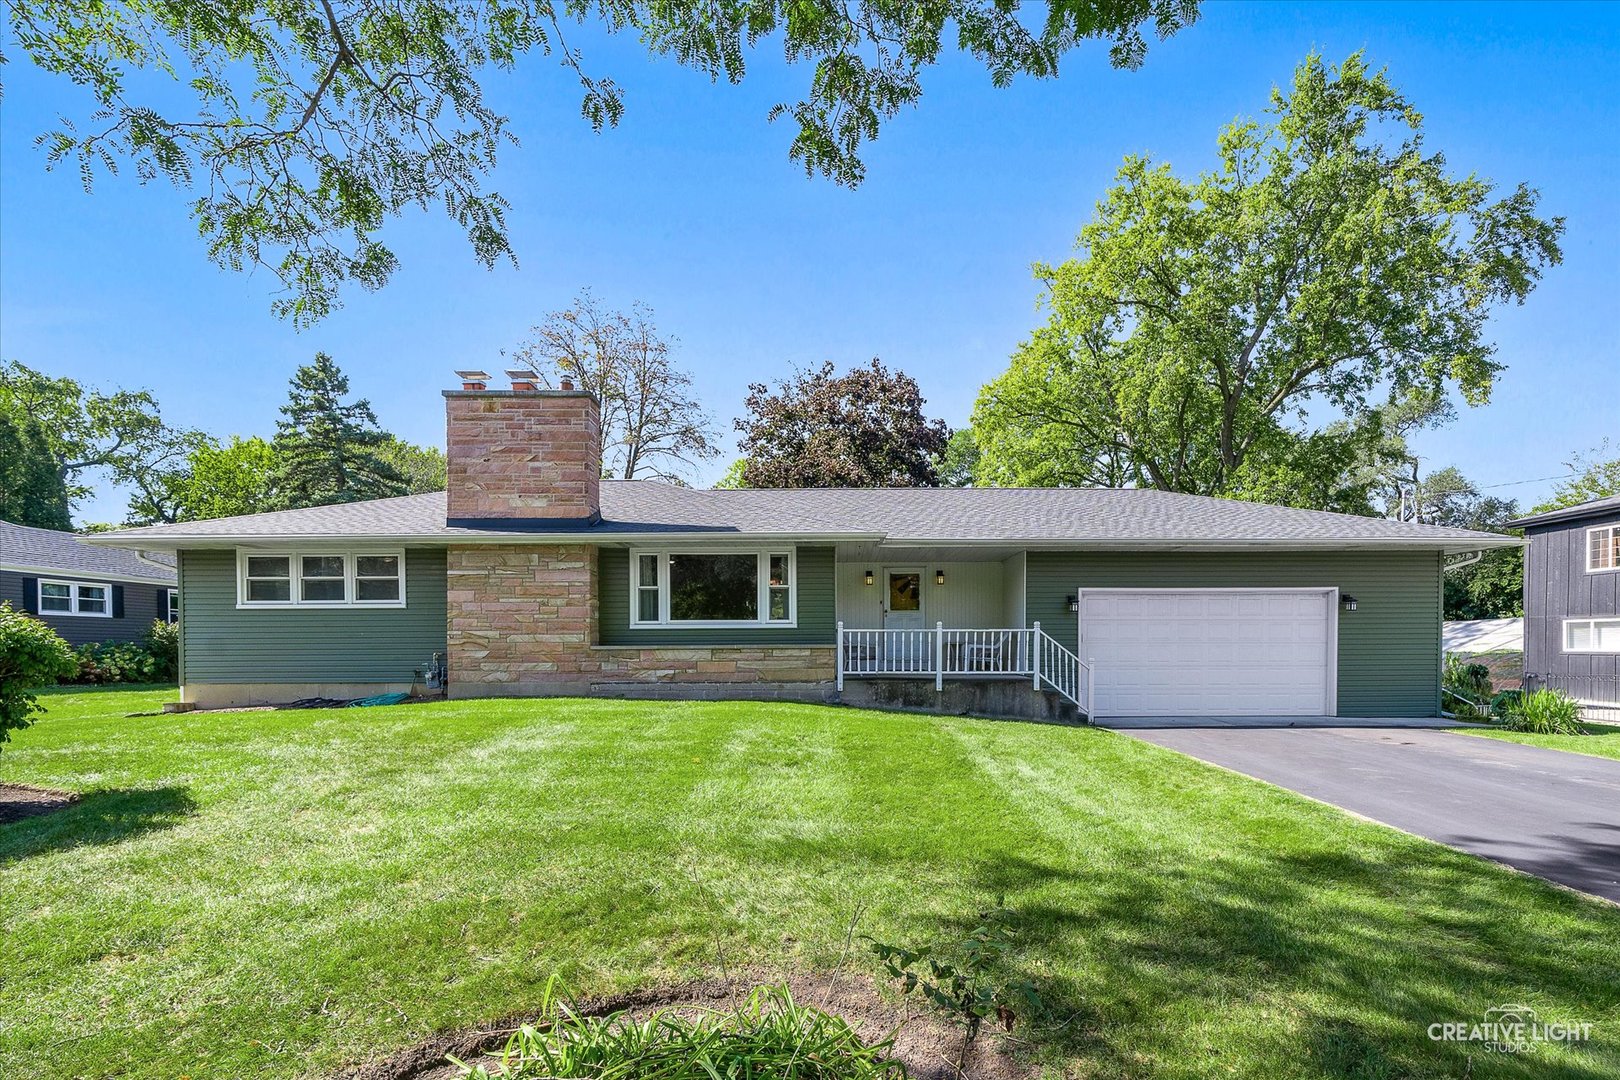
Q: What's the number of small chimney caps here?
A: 3